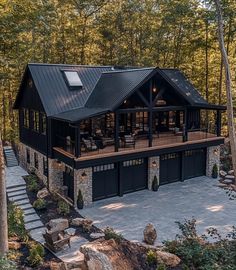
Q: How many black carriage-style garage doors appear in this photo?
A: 4